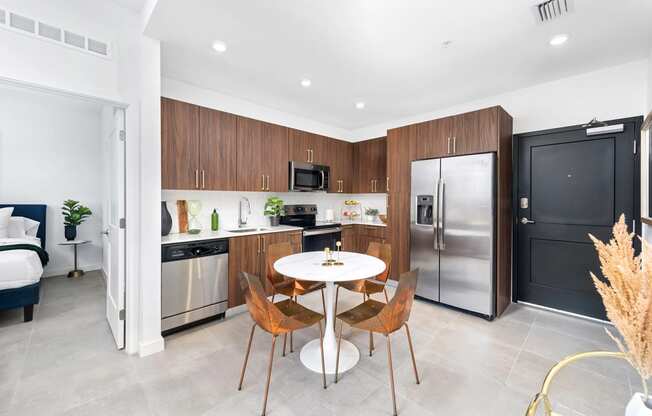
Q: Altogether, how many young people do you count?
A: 0